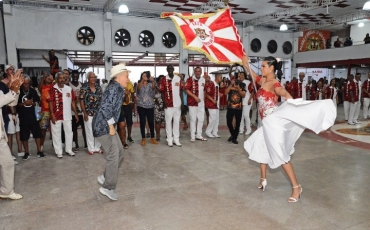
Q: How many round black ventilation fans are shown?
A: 7